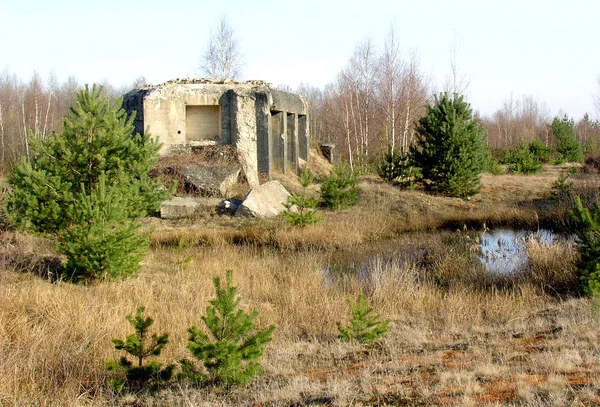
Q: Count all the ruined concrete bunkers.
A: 1